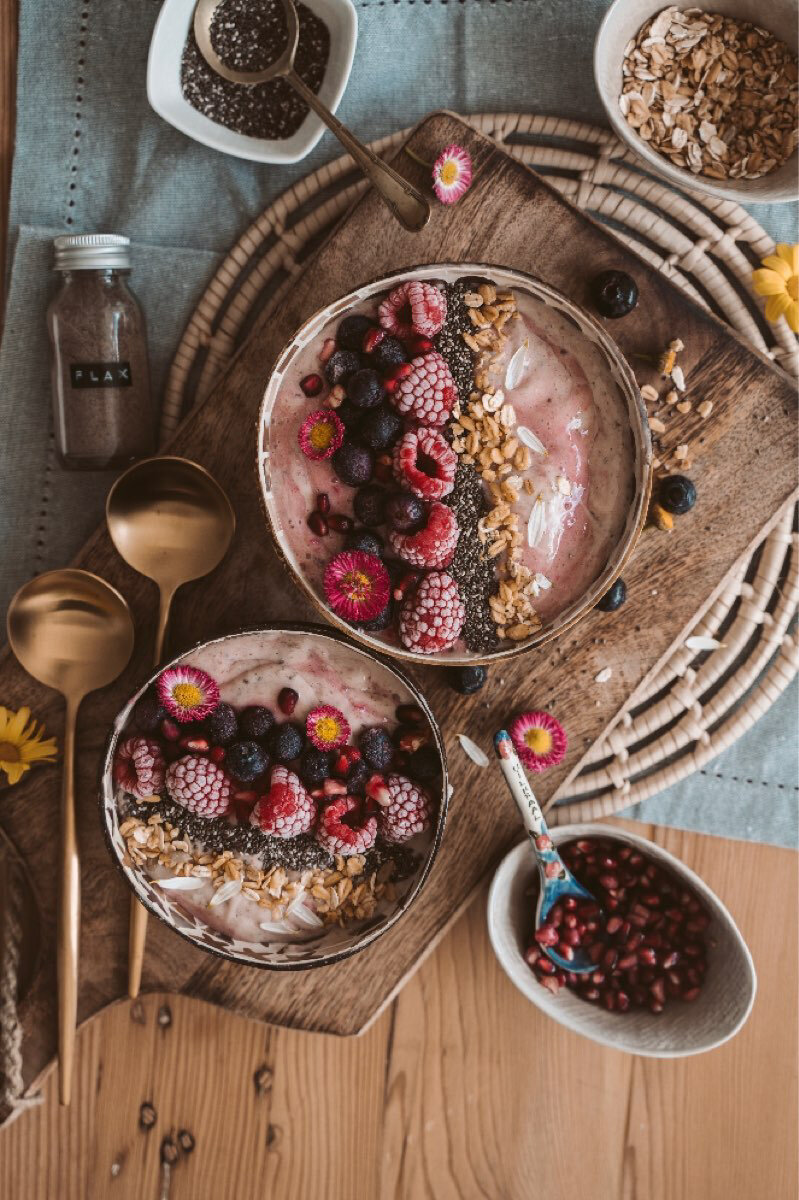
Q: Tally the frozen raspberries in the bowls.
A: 10